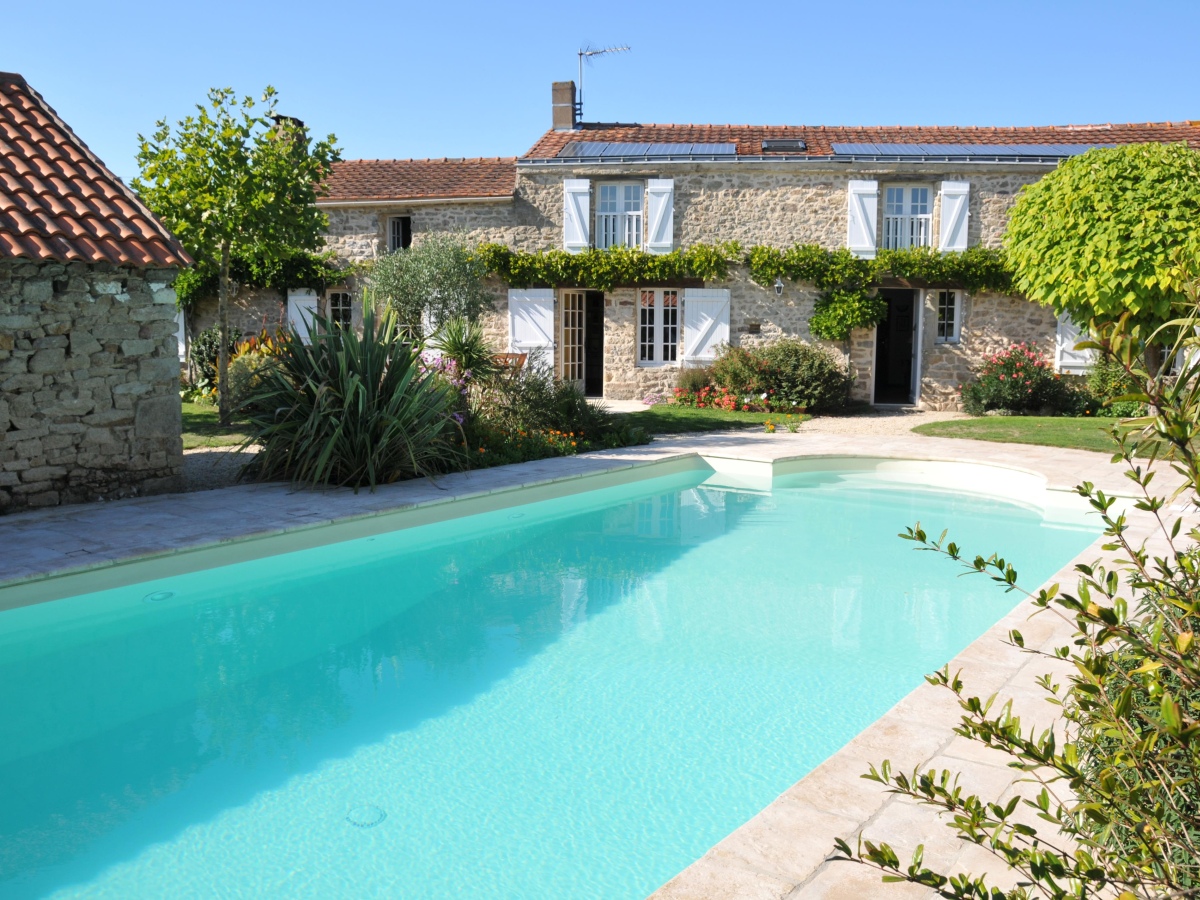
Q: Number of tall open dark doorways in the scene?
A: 2